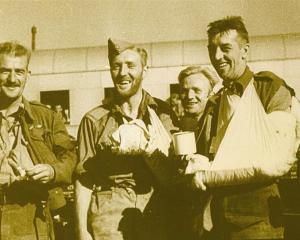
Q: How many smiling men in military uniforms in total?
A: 4